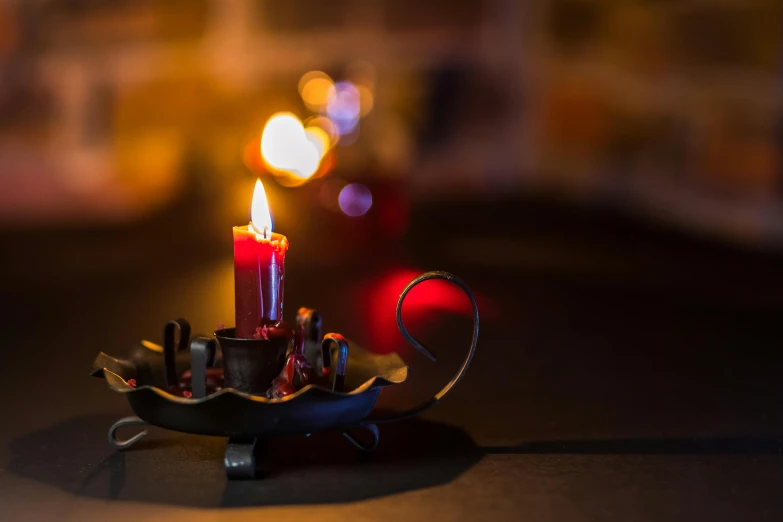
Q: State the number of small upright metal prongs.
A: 4